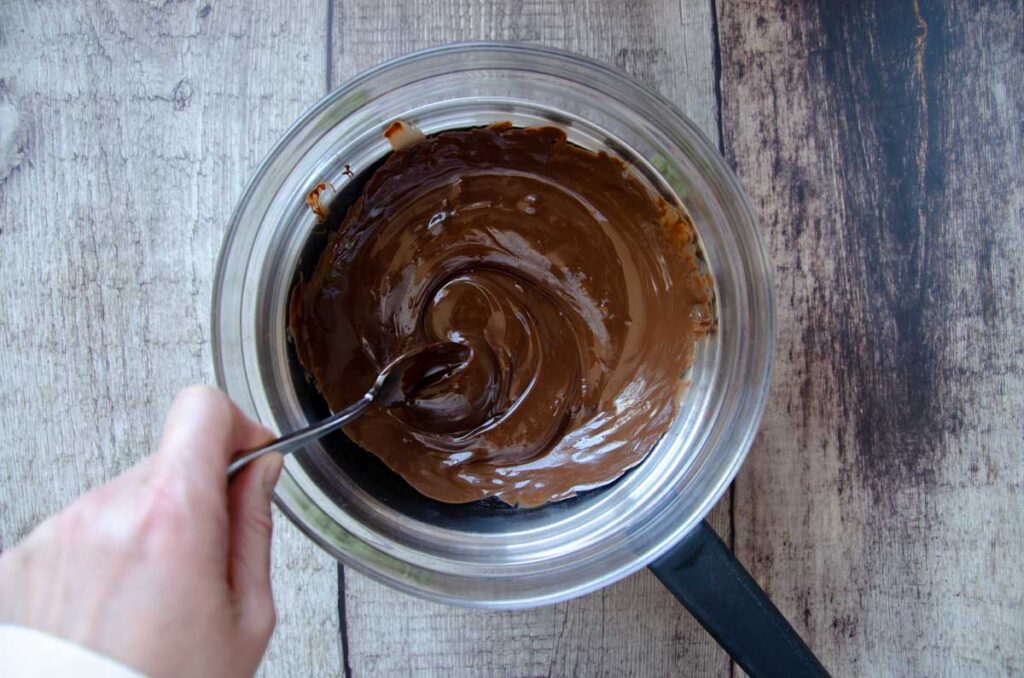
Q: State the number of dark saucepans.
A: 1